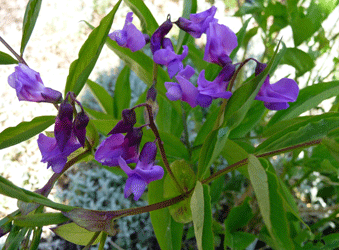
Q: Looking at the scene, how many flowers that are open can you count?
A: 11